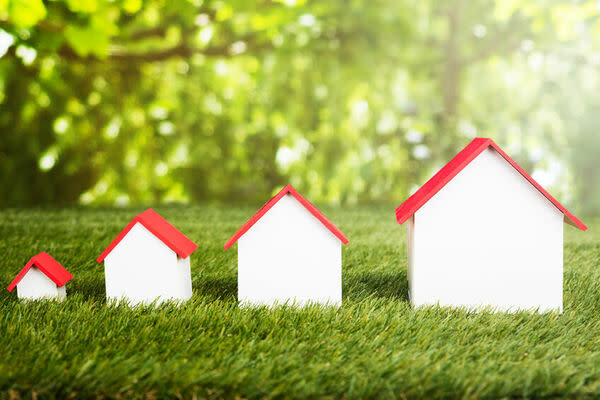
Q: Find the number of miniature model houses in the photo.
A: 4